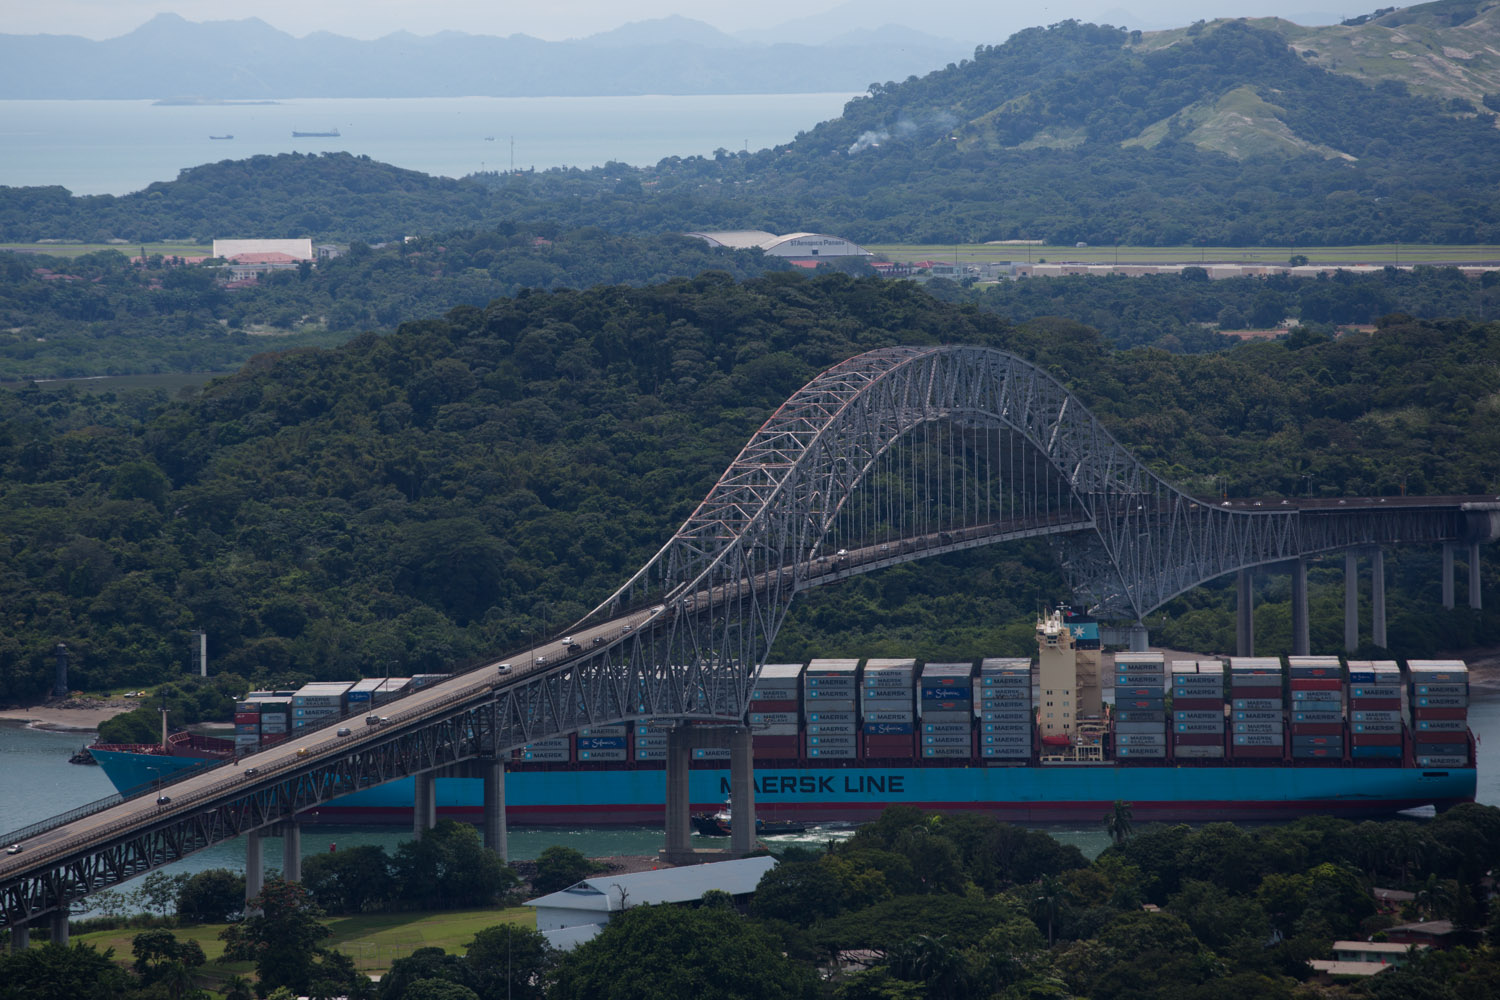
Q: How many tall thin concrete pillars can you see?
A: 14